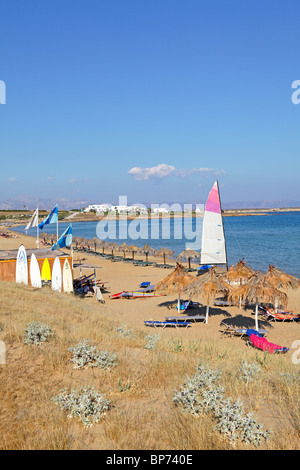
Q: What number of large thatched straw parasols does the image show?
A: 5